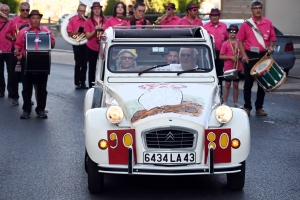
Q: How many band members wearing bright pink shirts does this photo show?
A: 12